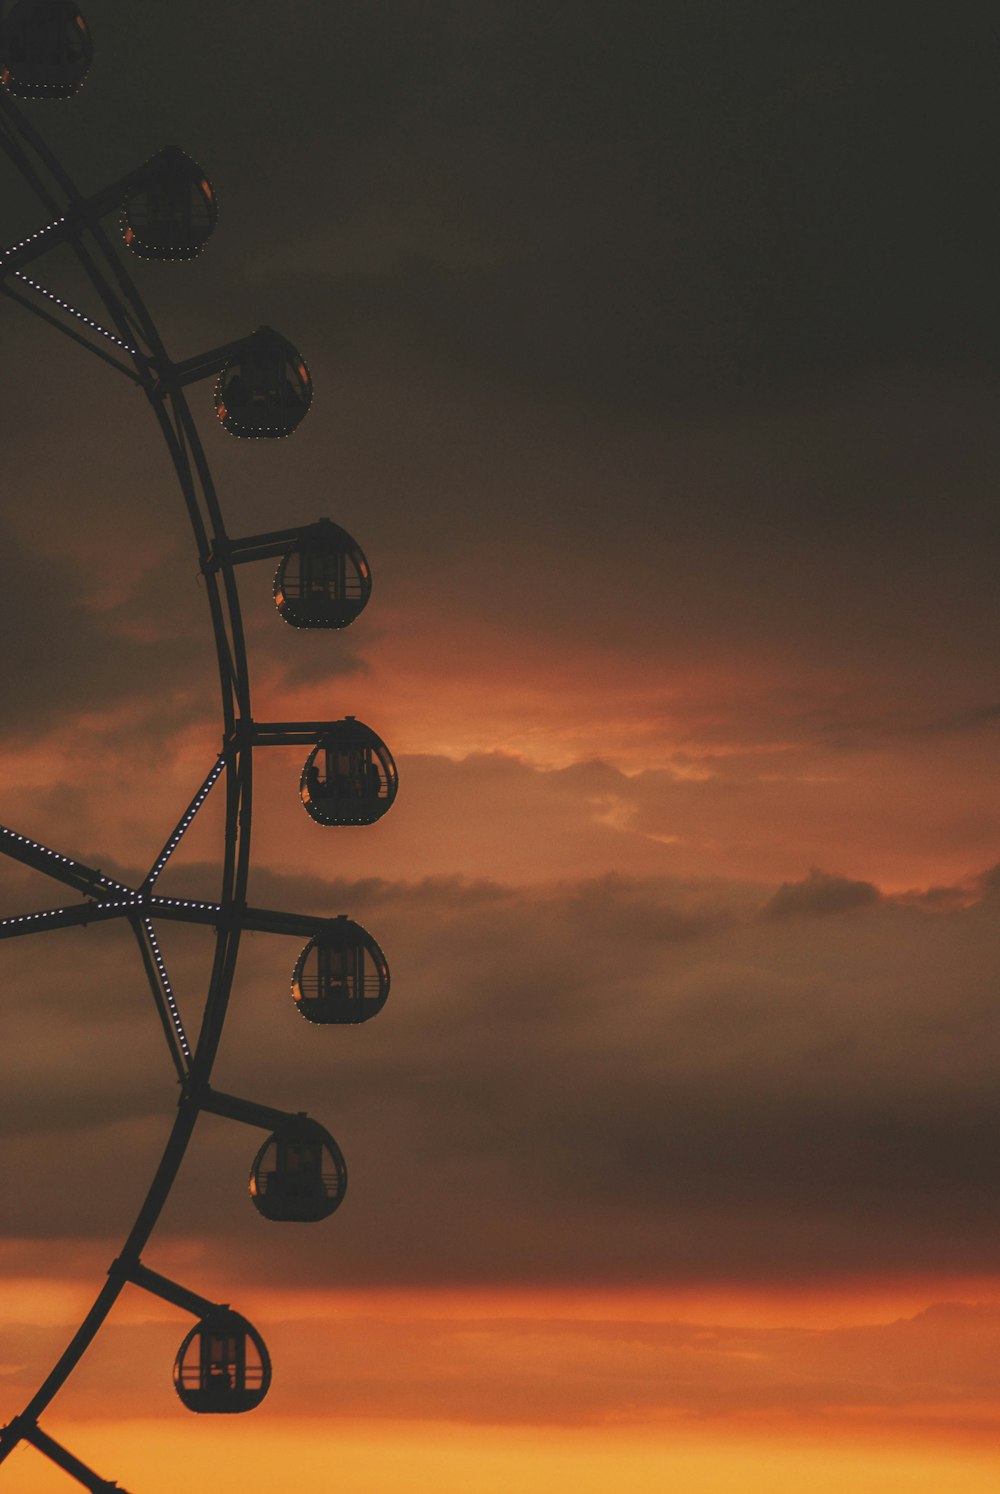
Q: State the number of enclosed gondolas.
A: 8